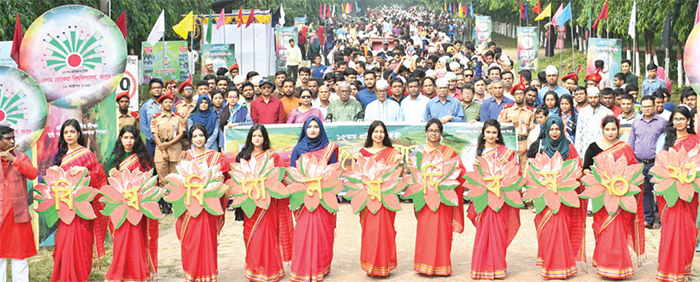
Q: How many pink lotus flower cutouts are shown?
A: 11